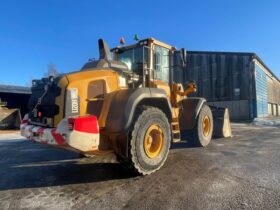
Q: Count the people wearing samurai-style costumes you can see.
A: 0